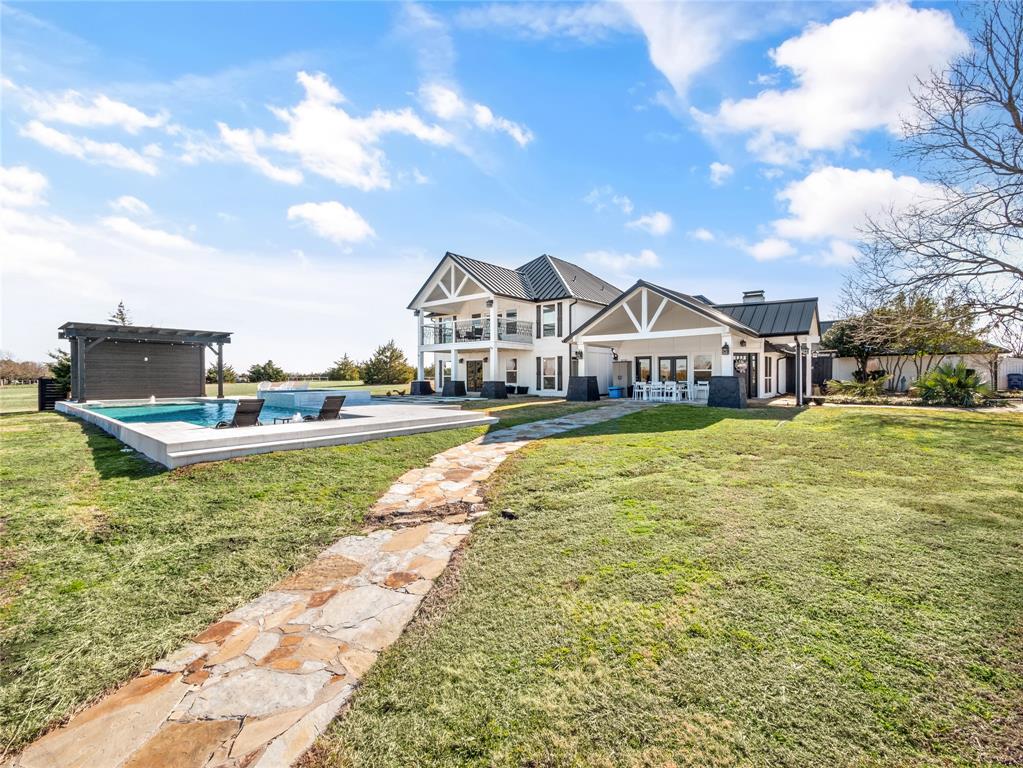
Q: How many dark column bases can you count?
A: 5